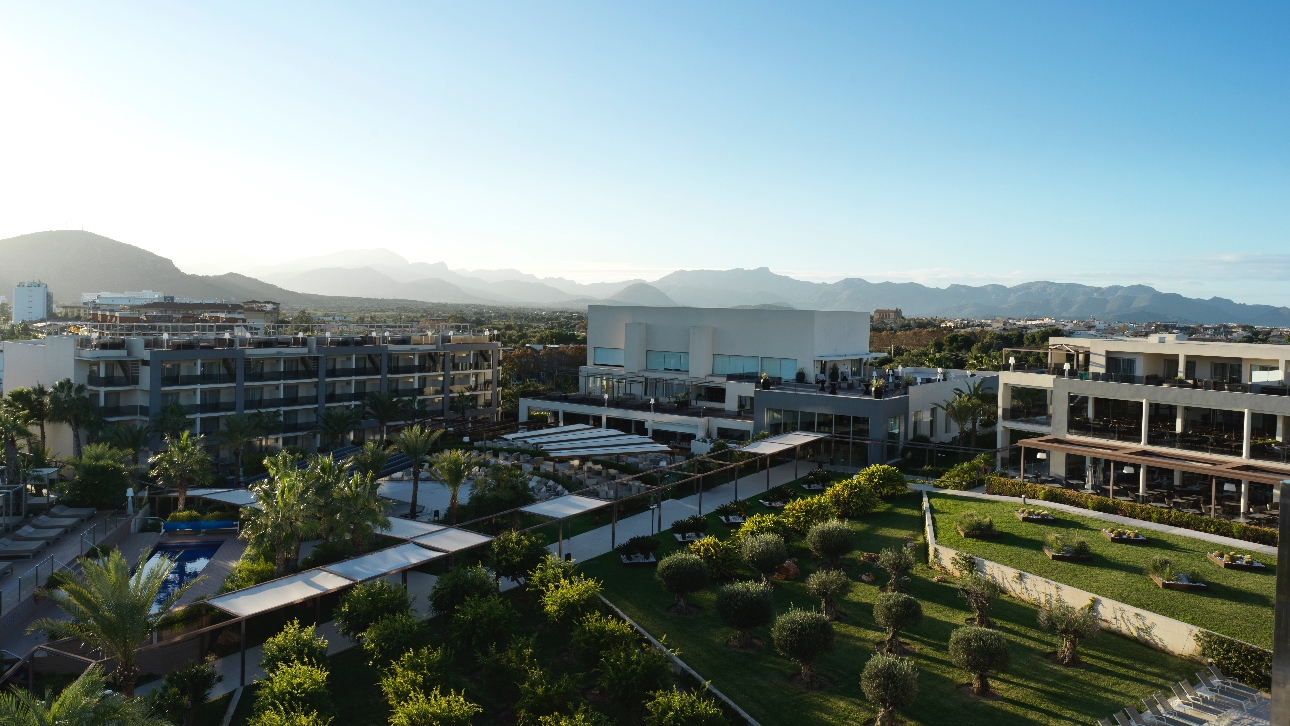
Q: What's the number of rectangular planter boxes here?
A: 11